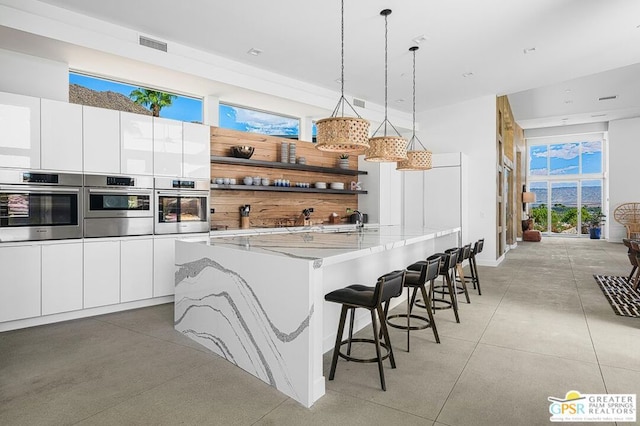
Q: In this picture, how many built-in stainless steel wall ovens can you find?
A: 3